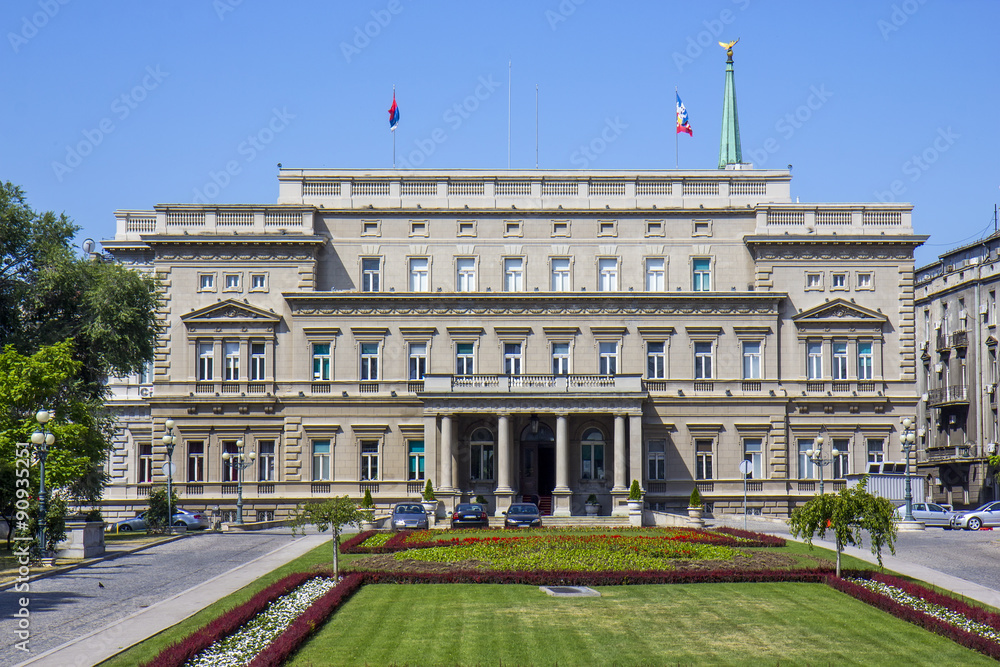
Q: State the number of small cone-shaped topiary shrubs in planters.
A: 4